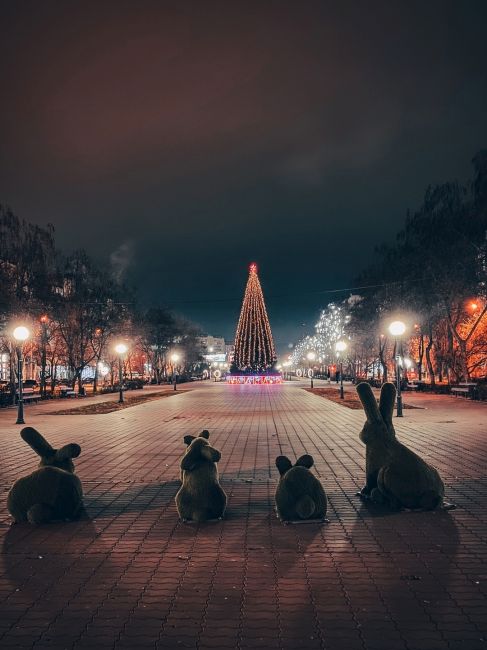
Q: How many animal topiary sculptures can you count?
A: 4